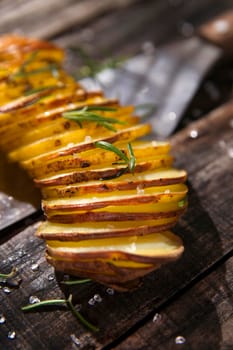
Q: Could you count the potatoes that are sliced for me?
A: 1